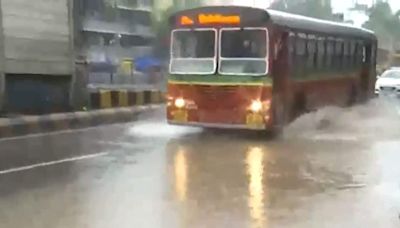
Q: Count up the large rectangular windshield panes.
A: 2